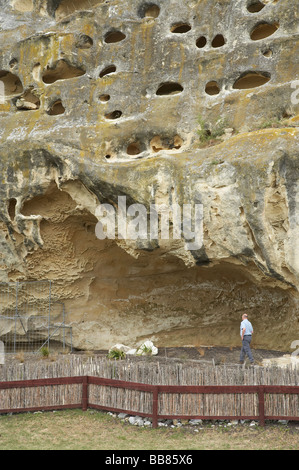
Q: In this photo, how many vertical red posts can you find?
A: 3